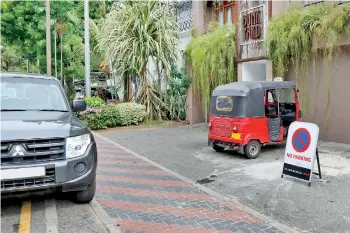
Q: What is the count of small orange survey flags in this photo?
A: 0